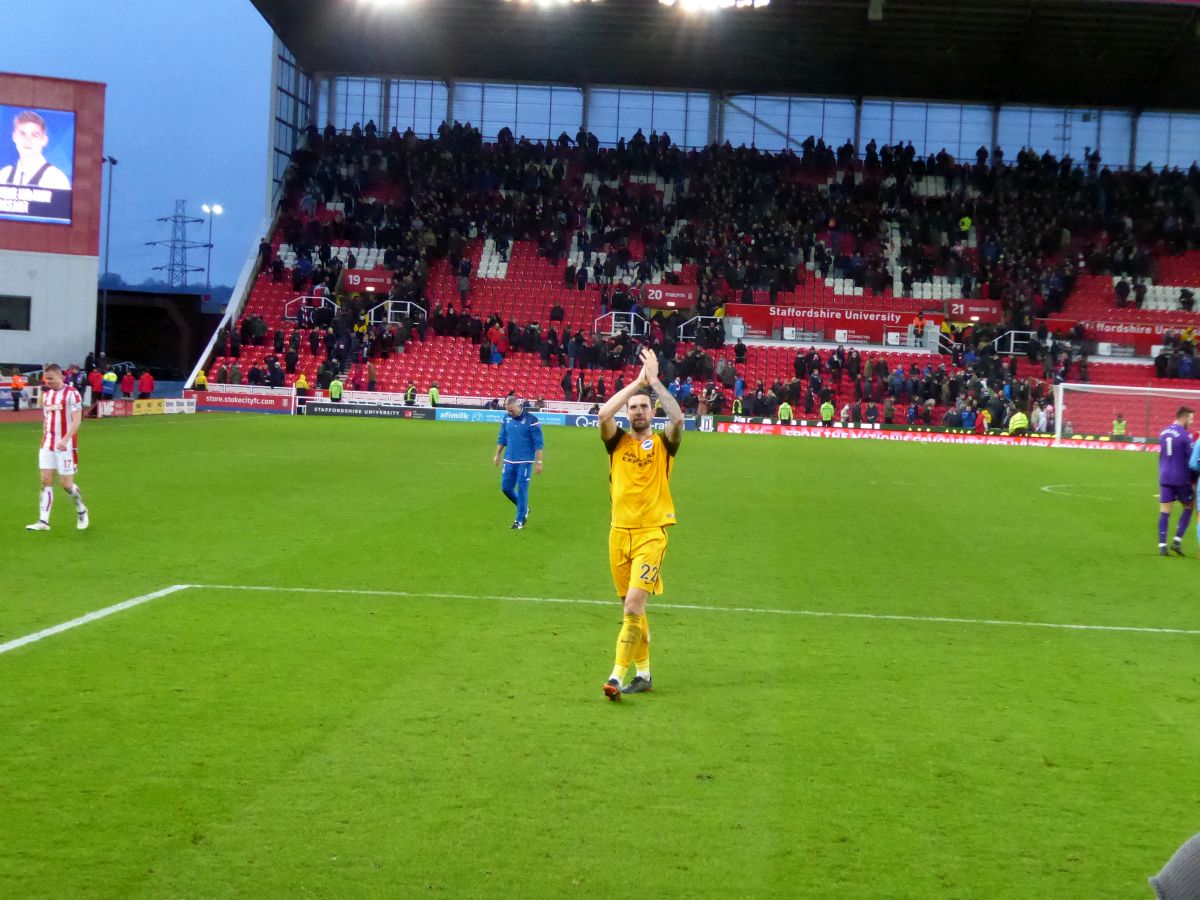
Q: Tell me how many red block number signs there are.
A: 3